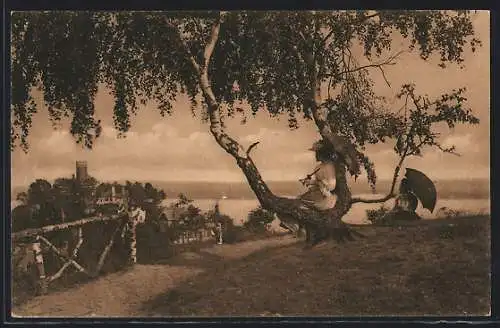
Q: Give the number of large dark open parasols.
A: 1